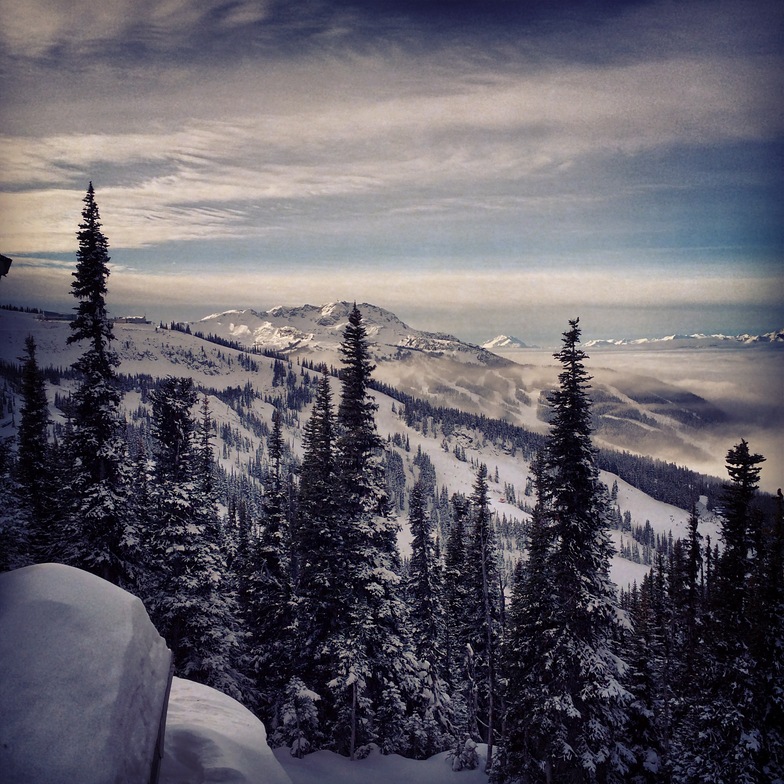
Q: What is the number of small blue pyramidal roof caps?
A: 0